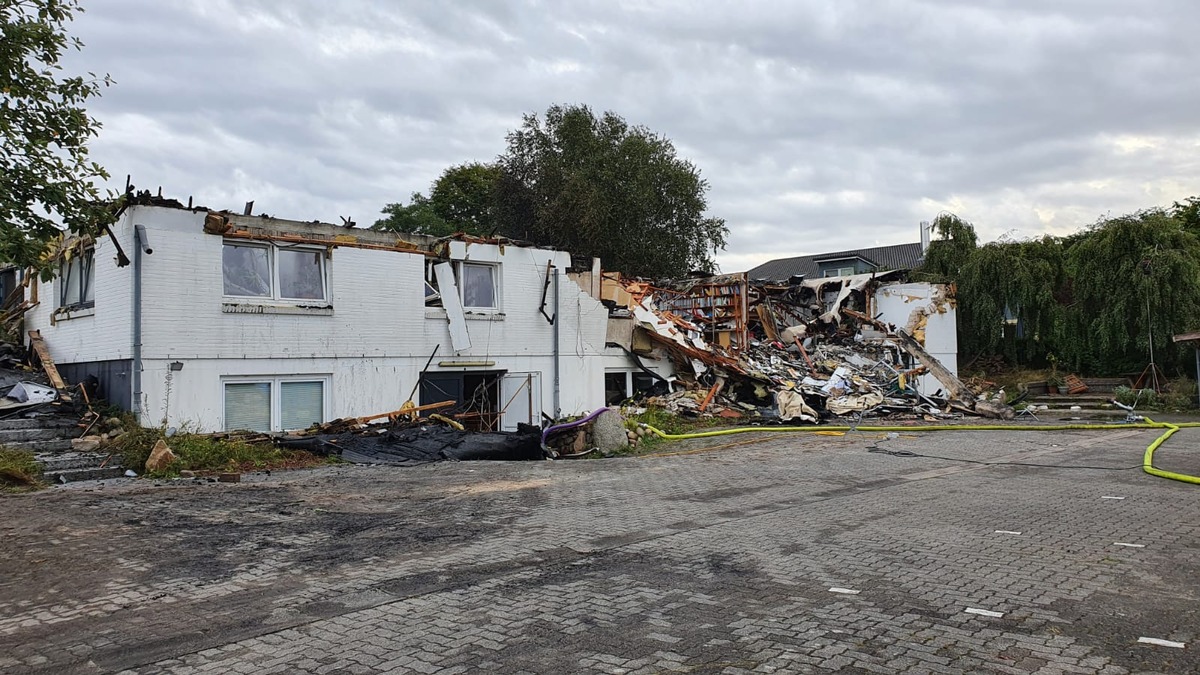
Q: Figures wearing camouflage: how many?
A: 0